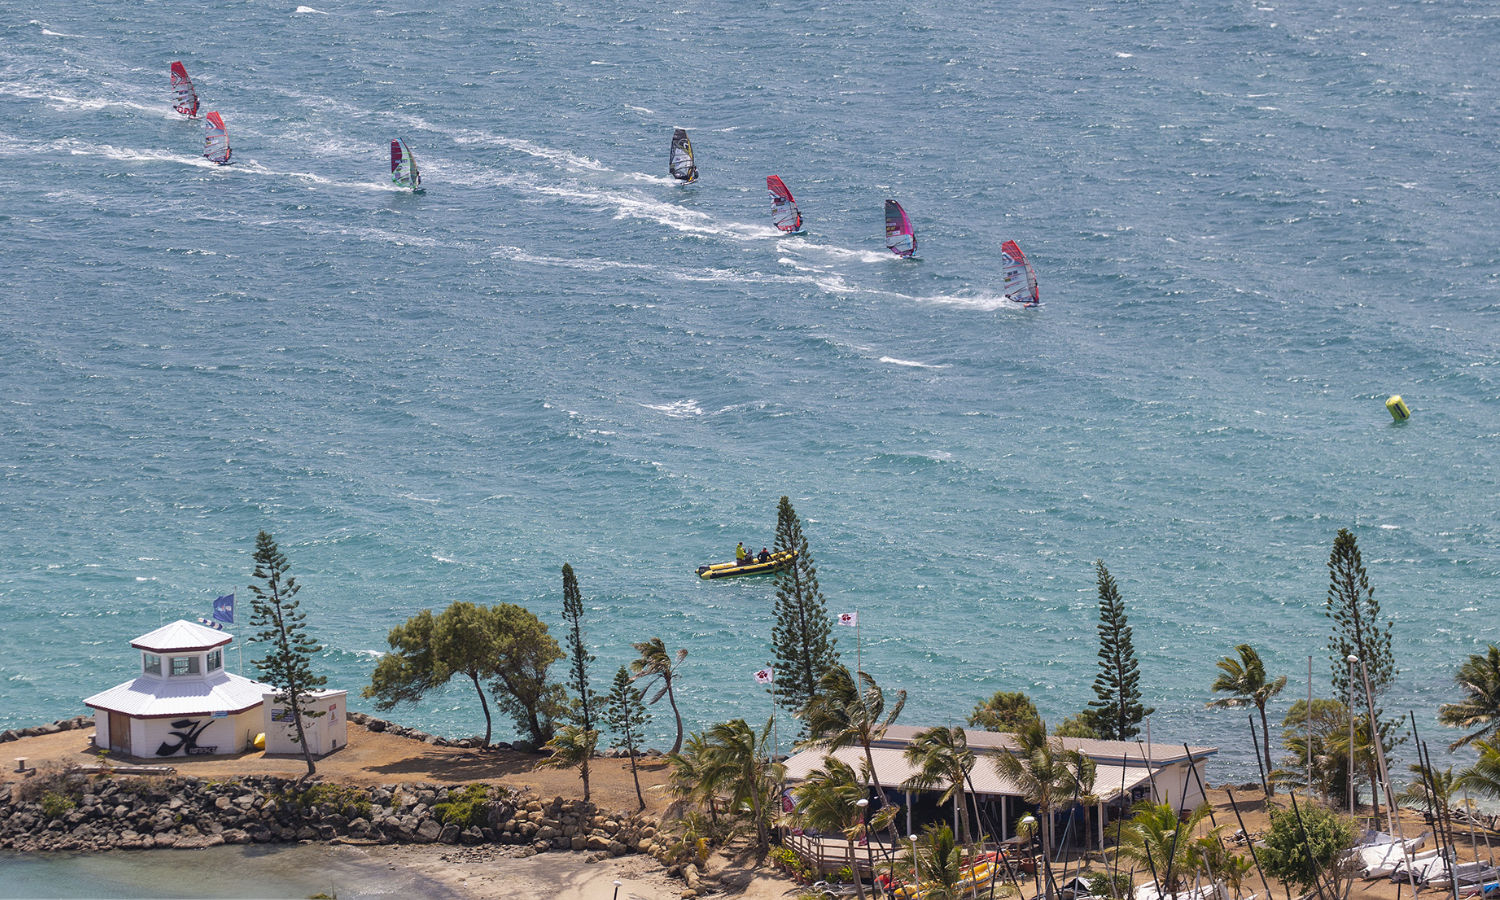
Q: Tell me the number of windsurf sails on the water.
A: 7